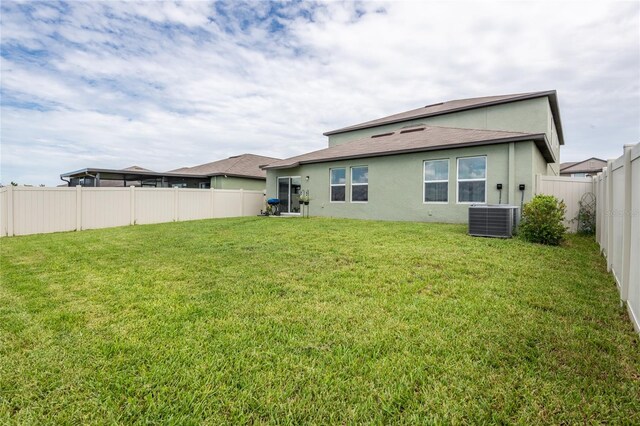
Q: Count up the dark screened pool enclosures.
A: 1